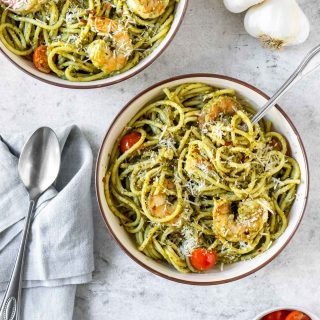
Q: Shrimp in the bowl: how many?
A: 4